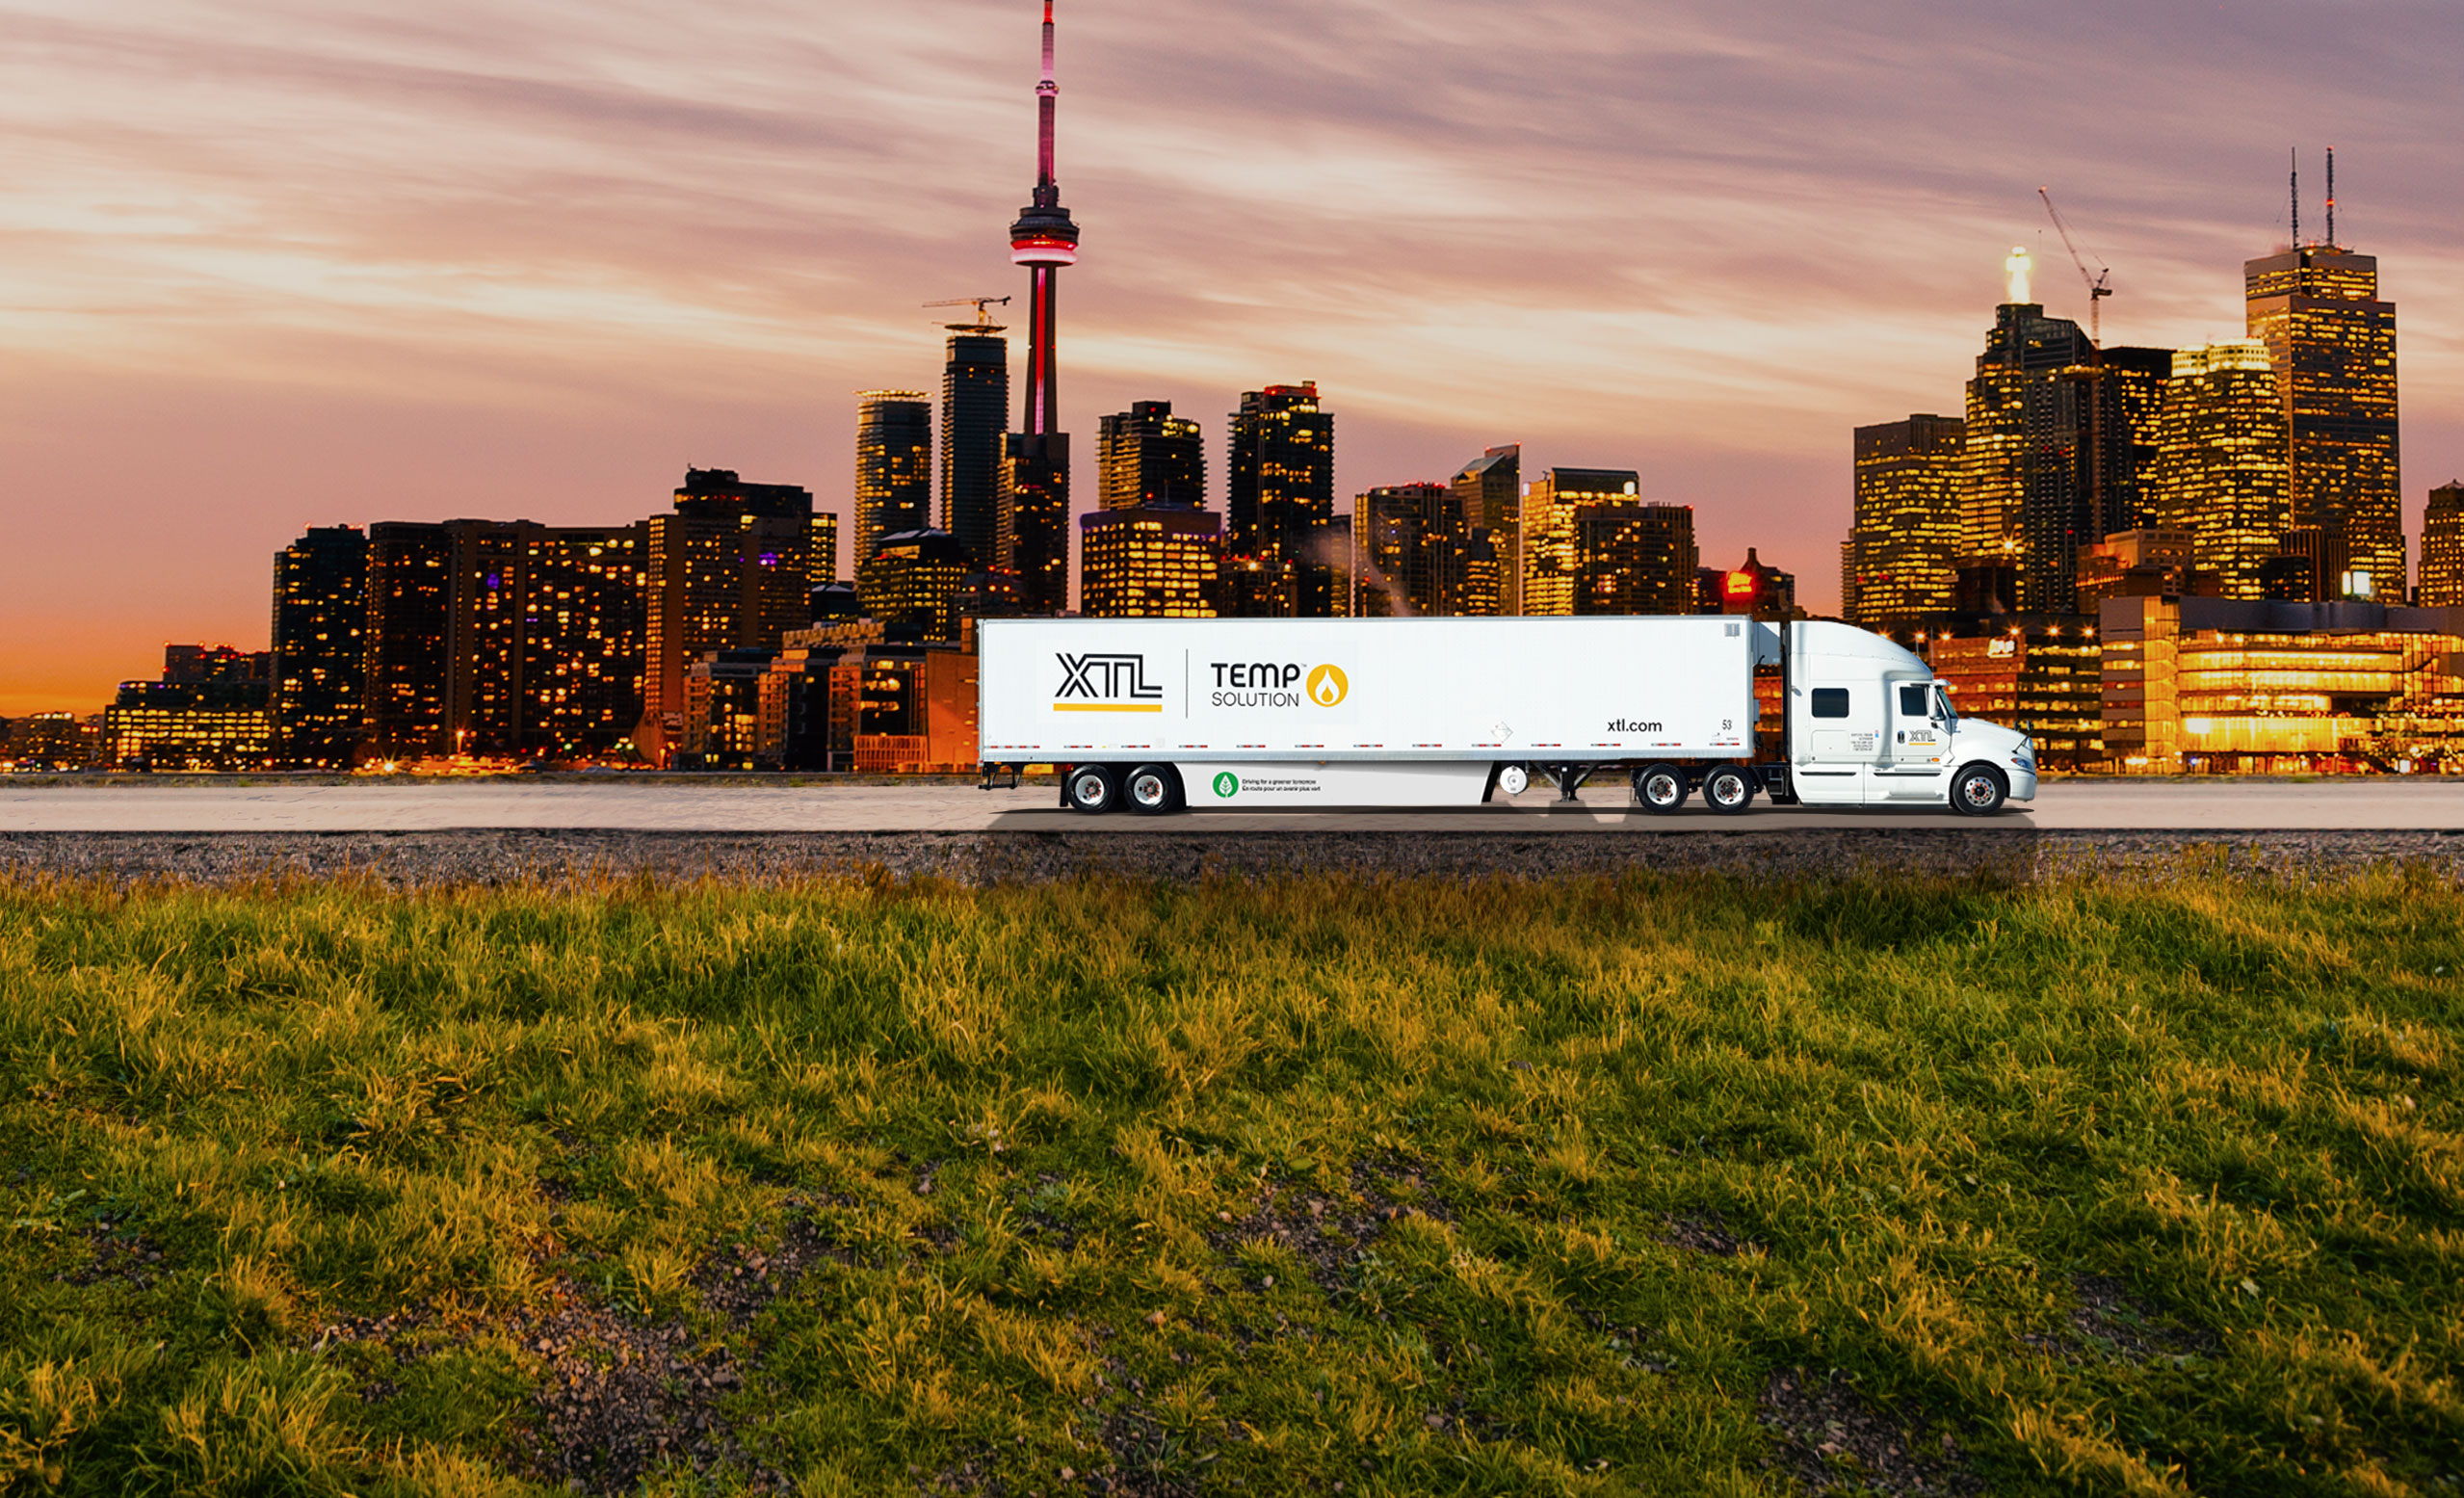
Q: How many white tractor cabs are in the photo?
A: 1